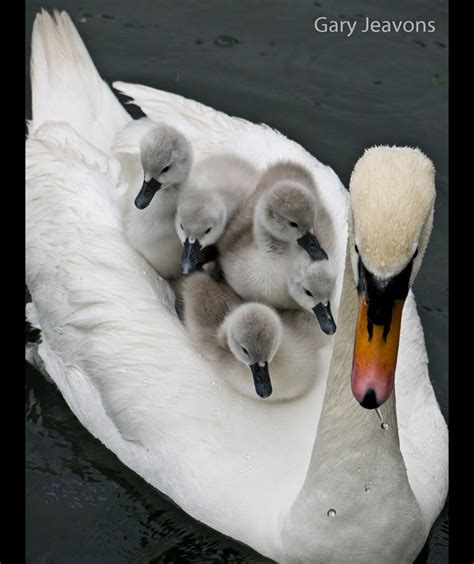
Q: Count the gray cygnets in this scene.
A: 5